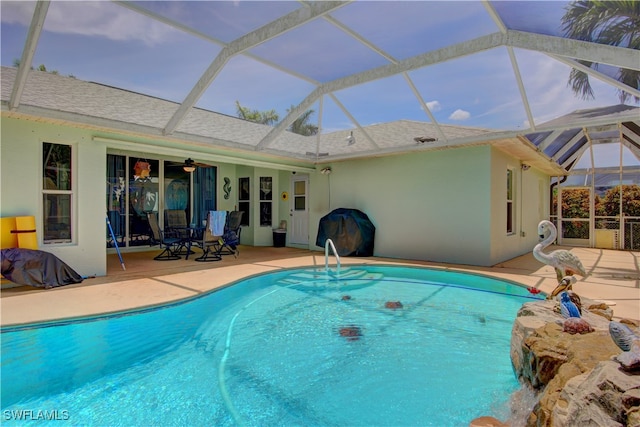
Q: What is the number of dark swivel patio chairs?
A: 4